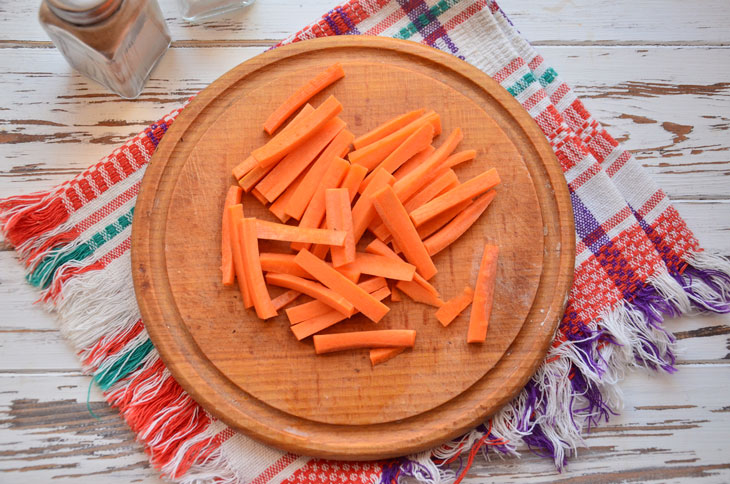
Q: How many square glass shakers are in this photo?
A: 2